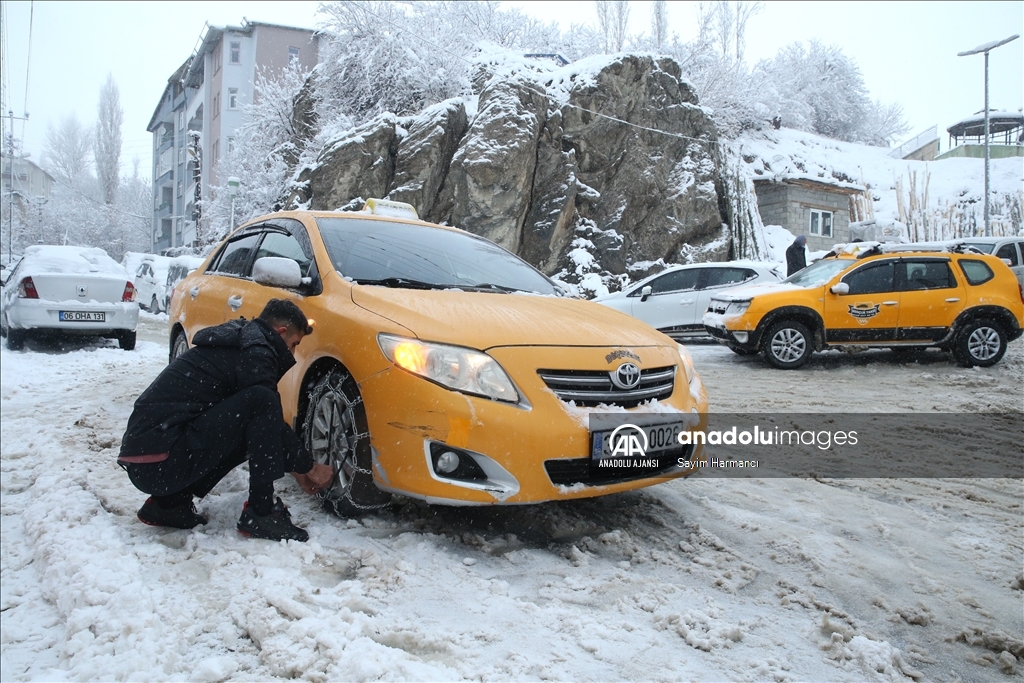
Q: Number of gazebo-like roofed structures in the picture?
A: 1